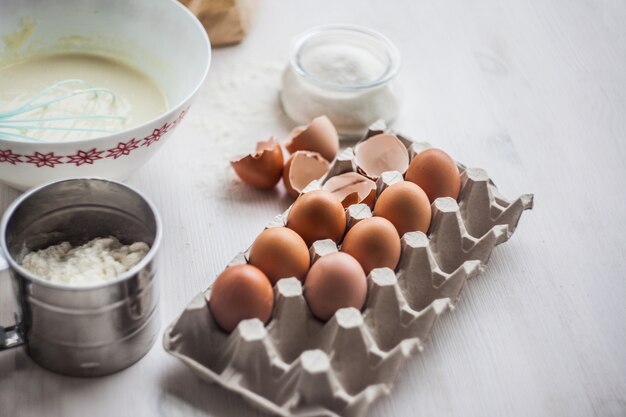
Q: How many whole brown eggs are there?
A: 7